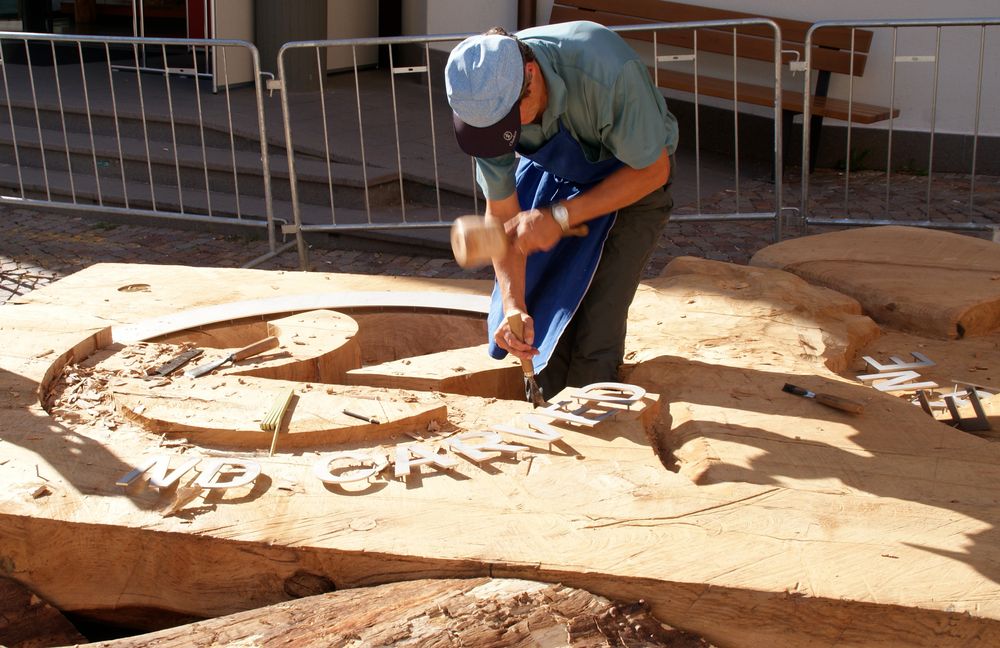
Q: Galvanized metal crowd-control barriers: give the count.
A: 3